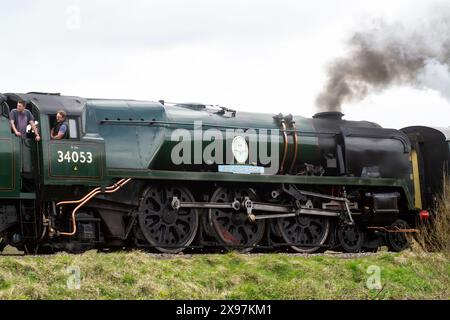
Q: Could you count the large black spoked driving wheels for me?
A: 3